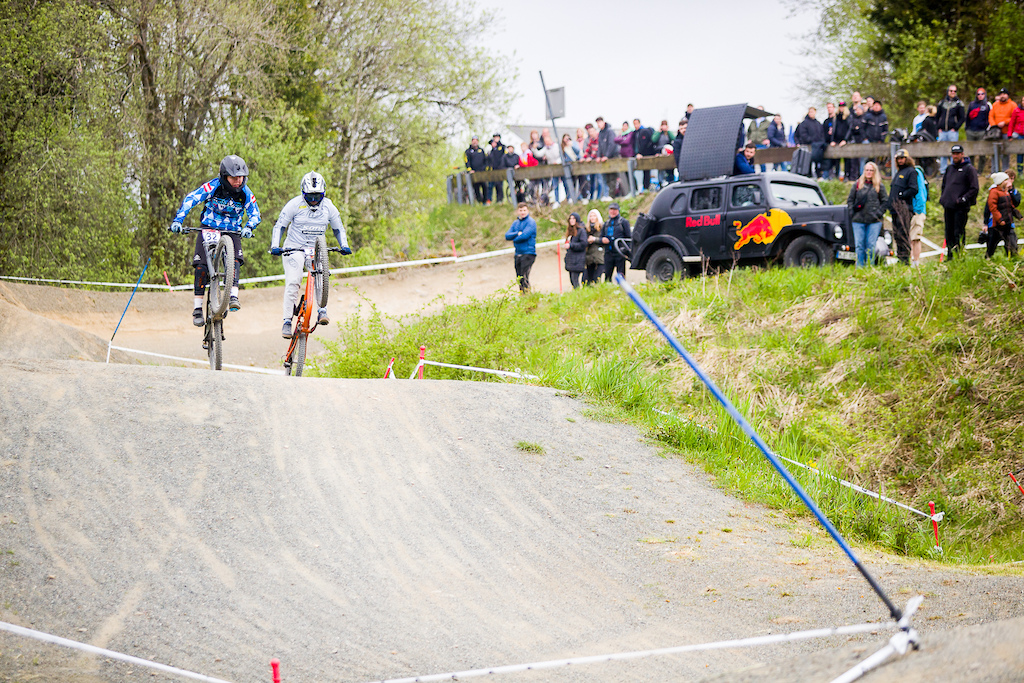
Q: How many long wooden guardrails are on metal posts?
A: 1